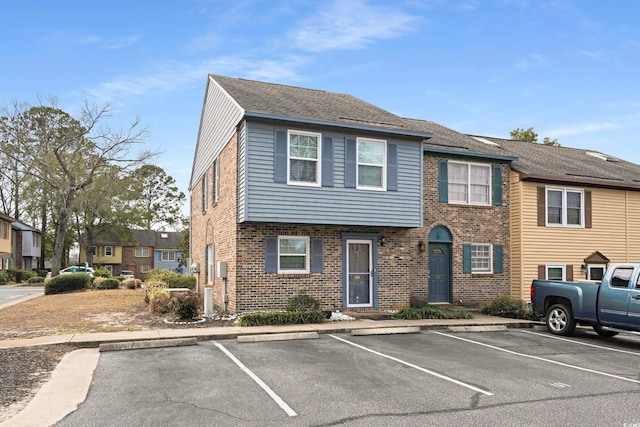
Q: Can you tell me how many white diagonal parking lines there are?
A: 4